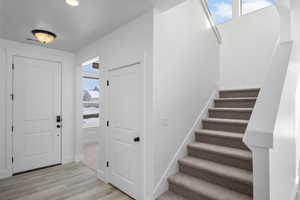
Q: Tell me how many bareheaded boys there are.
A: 0